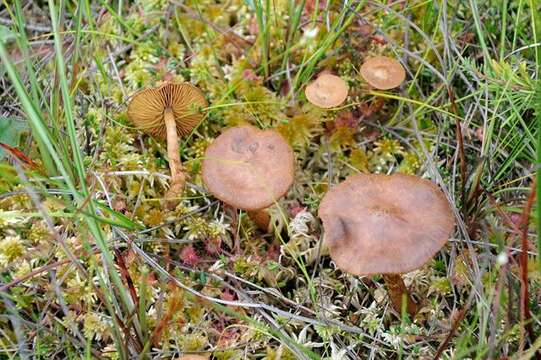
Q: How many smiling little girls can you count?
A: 0